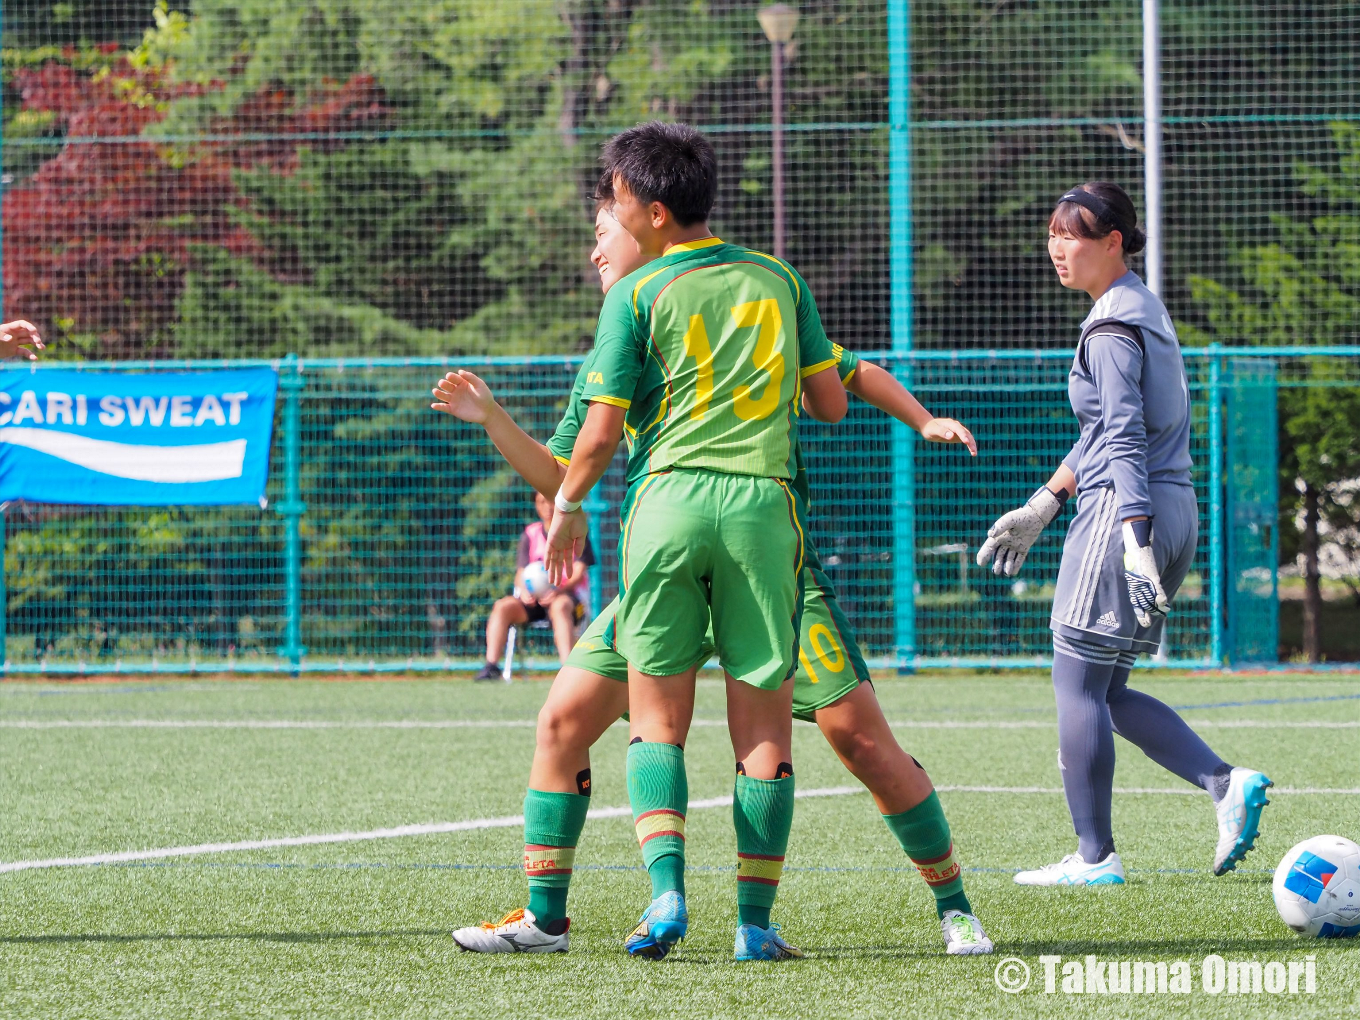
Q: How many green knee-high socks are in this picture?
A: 4